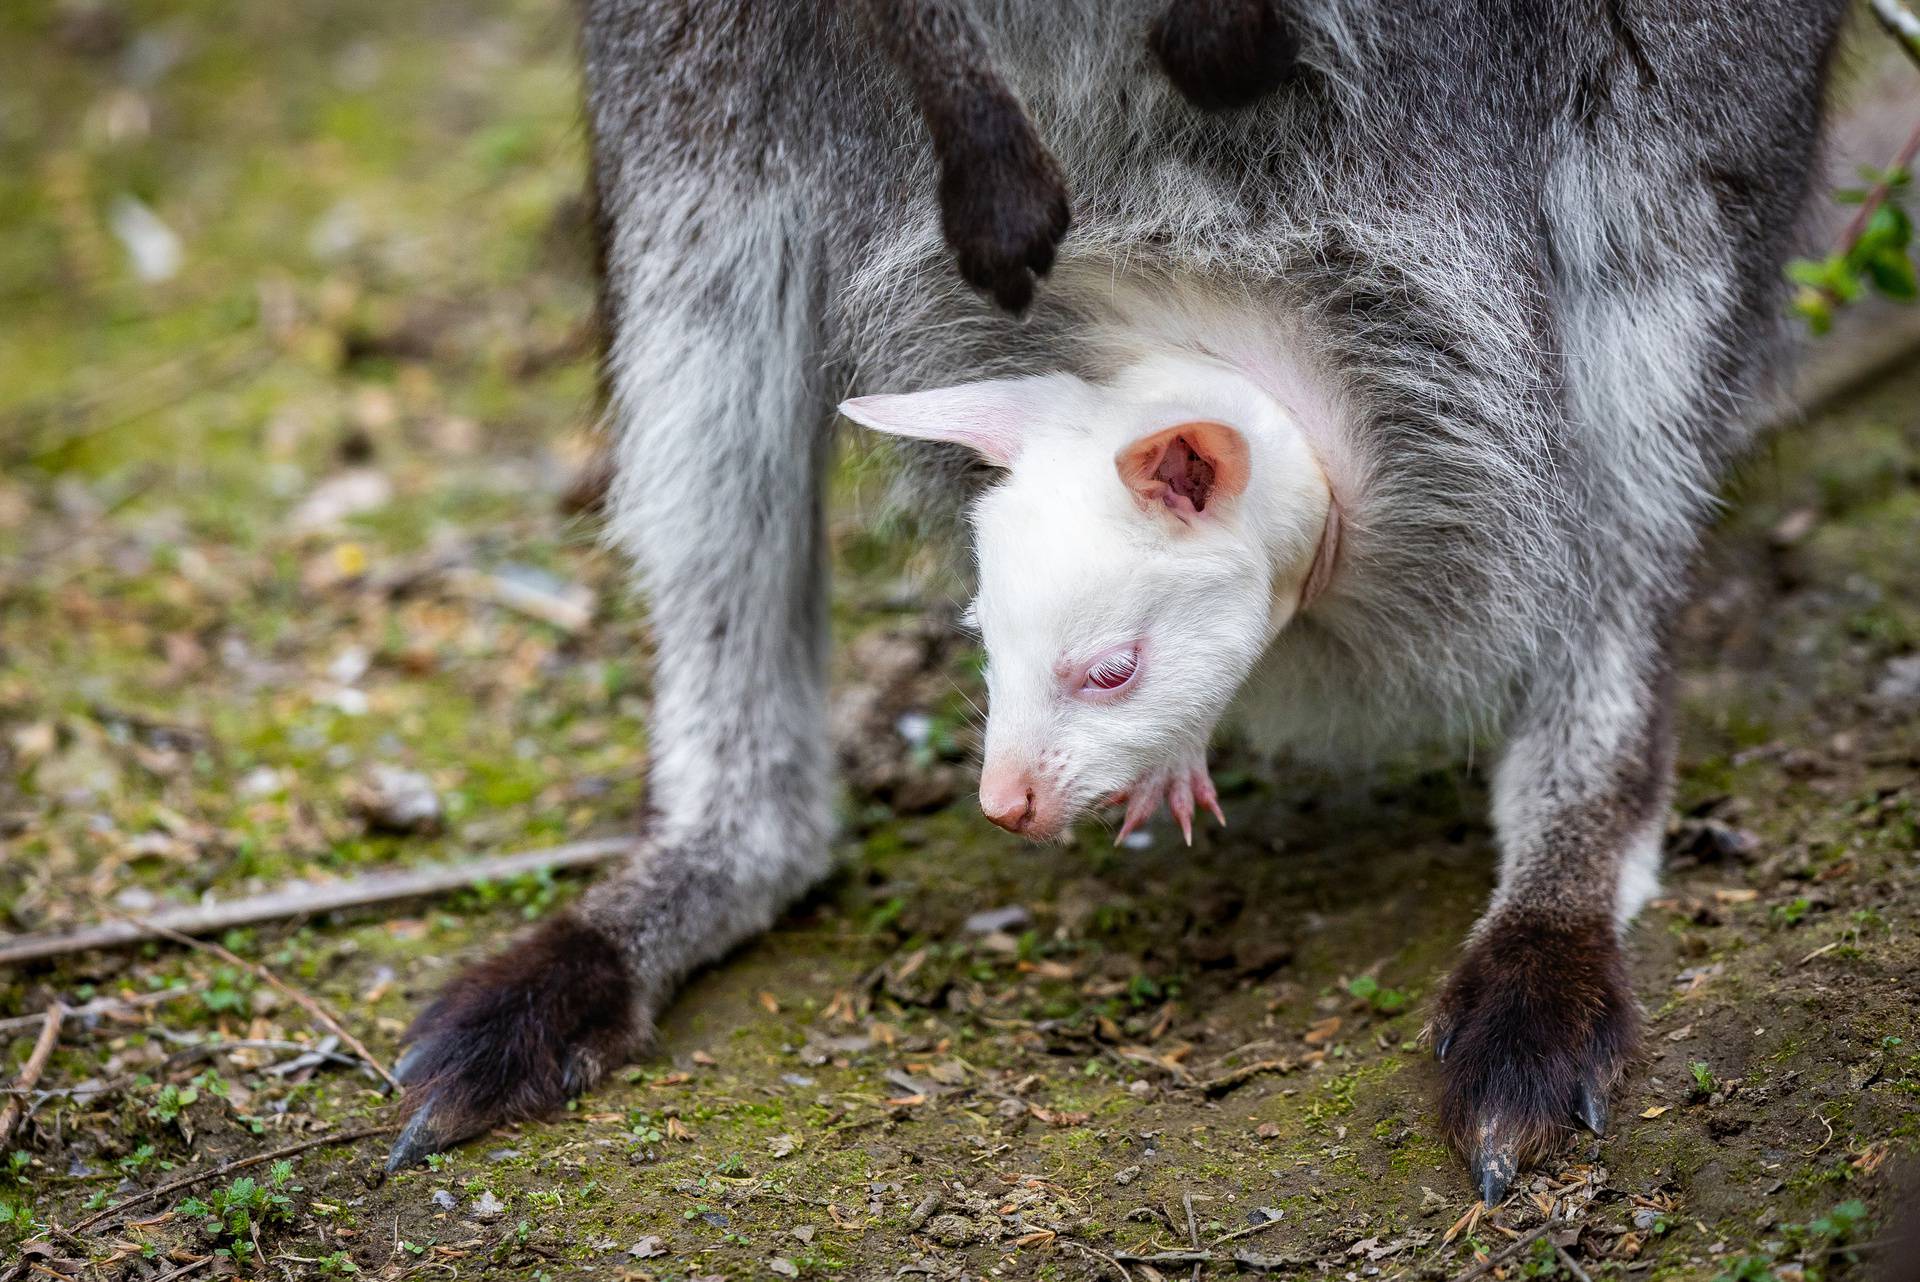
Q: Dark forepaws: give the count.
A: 2